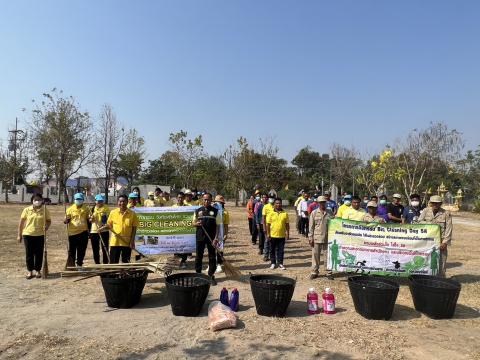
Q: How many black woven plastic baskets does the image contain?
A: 5